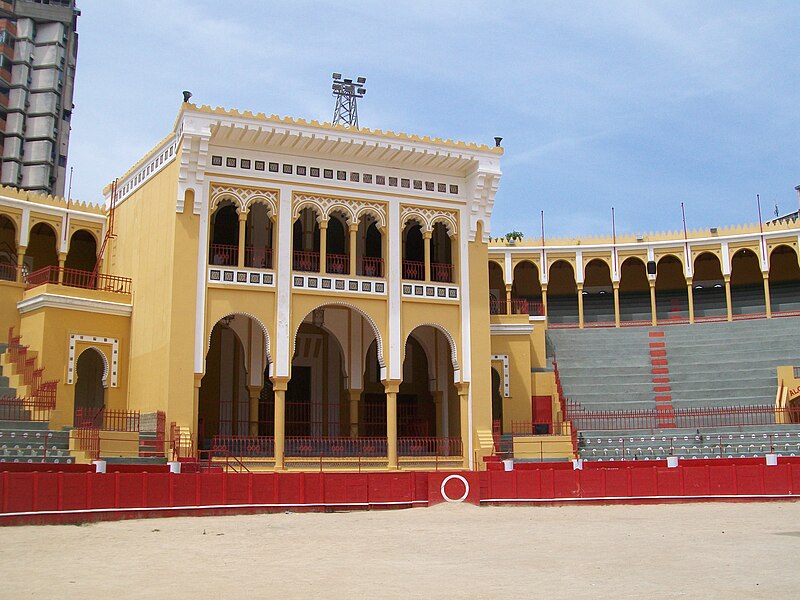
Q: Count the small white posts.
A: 6